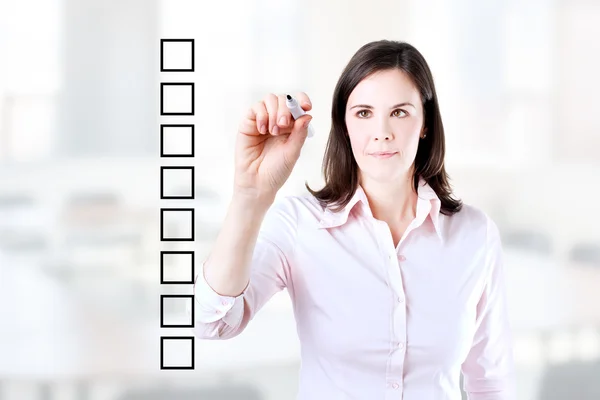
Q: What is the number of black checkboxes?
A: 8